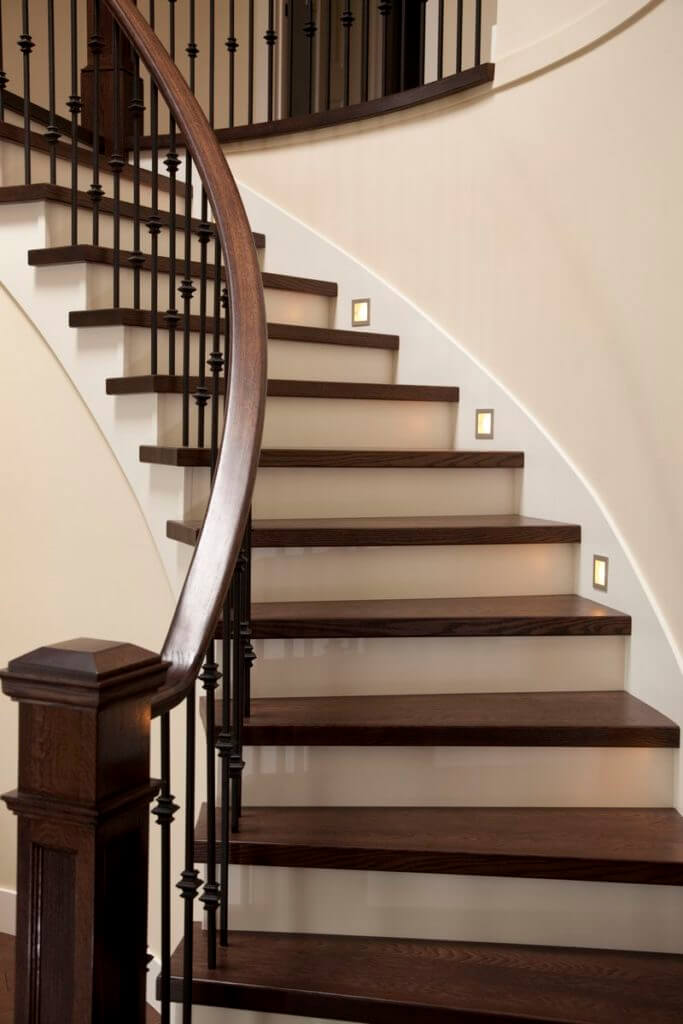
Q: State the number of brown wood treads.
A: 11